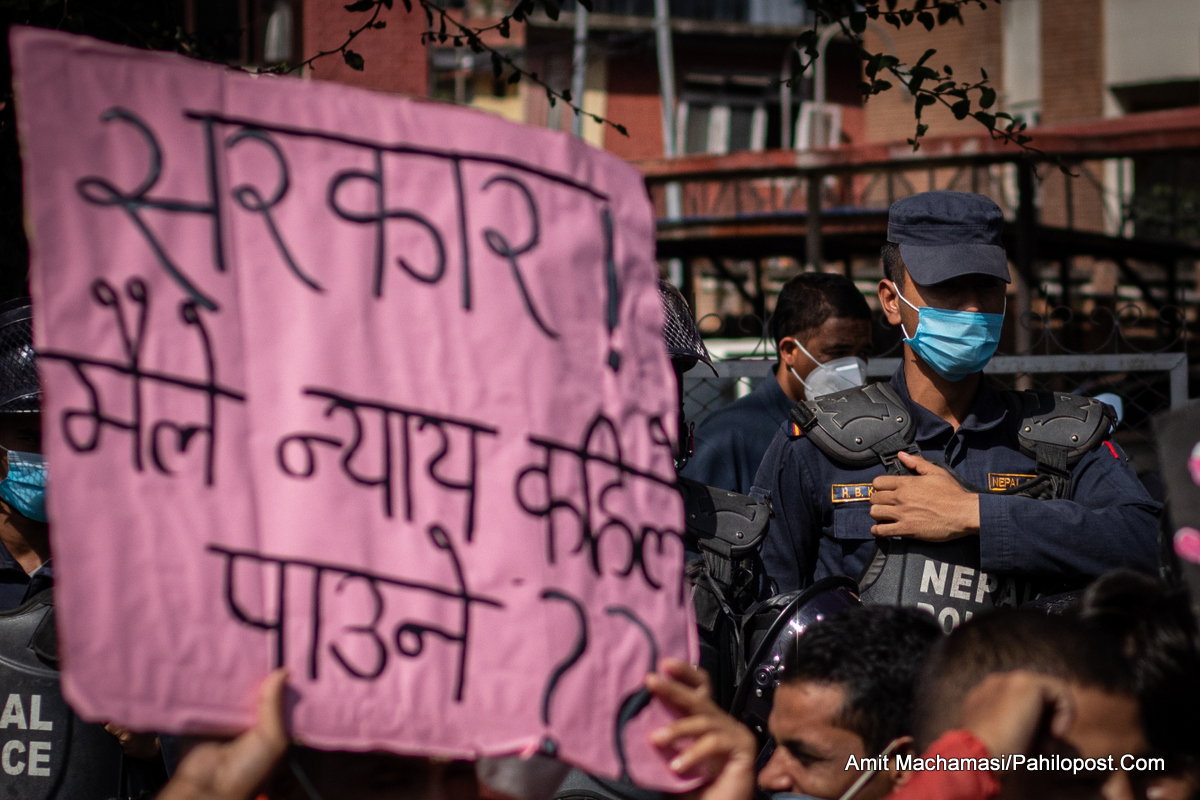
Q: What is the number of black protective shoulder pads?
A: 3